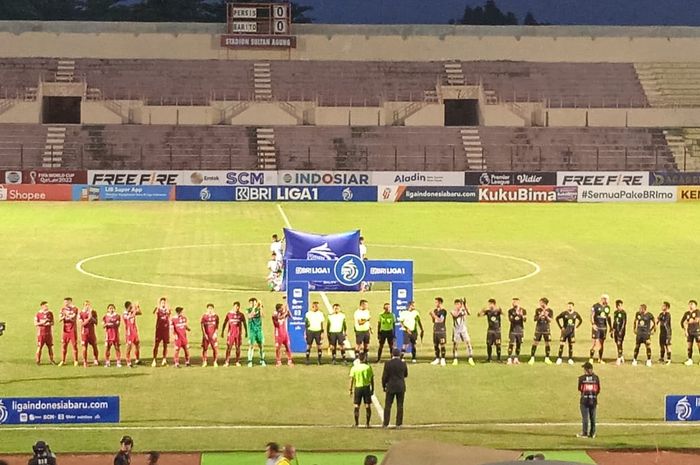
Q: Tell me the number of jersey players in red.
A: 10